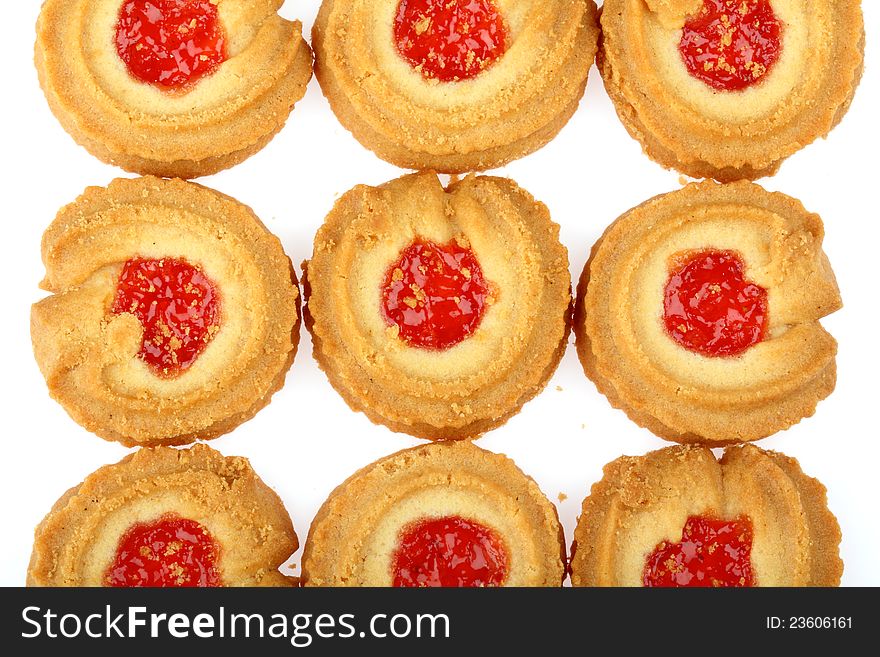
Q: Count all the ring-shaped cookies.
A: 9